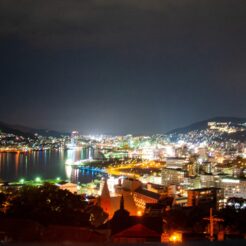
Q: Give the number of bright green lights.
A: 3